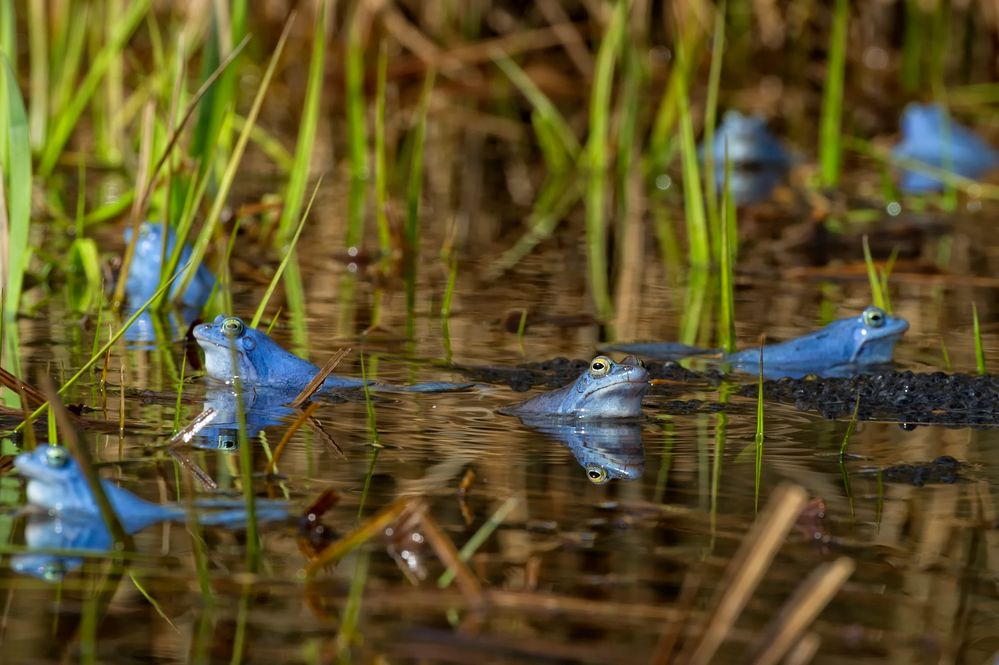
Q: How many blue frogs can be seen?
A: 7